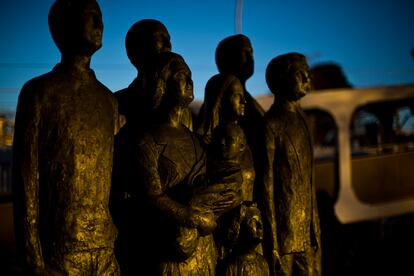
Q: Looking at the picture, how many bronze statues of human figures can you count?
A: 8